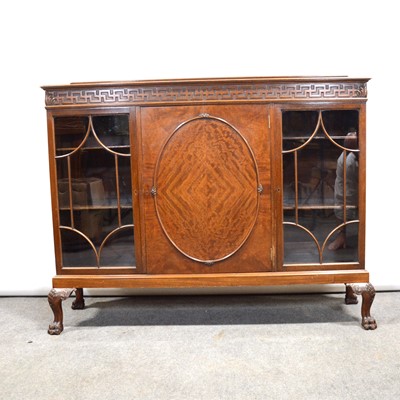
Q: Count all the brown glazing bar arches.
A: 8